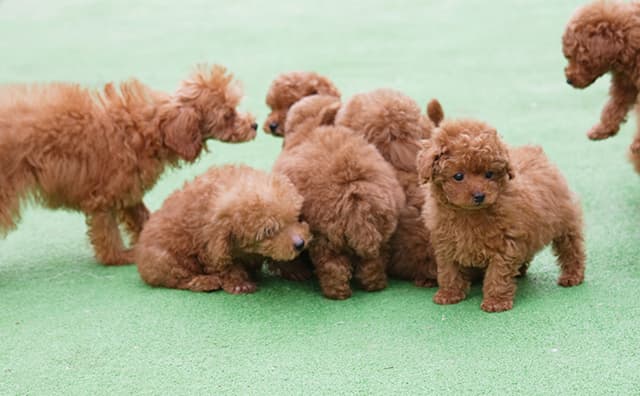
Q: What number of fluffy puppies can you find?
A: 7